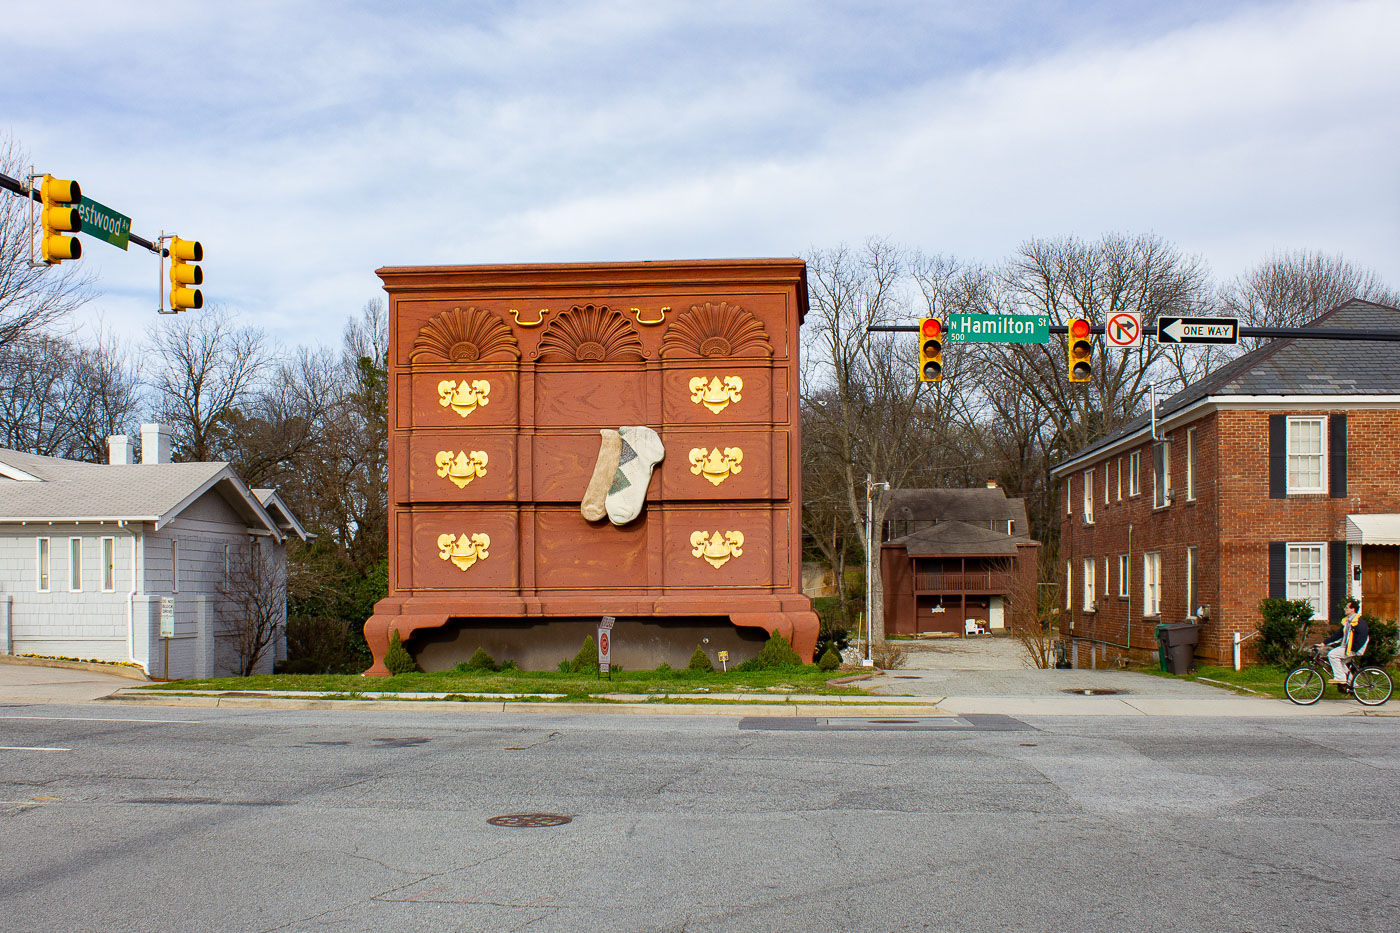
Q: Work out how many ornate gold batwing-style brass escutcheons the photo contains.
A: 6